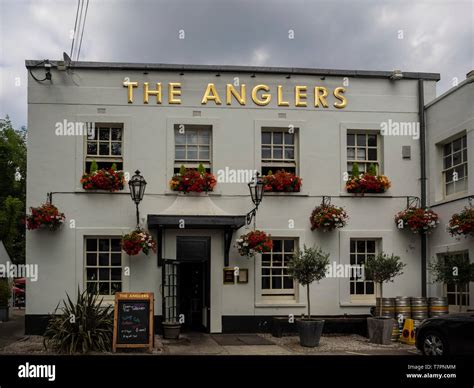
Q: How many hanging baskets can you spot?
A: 6